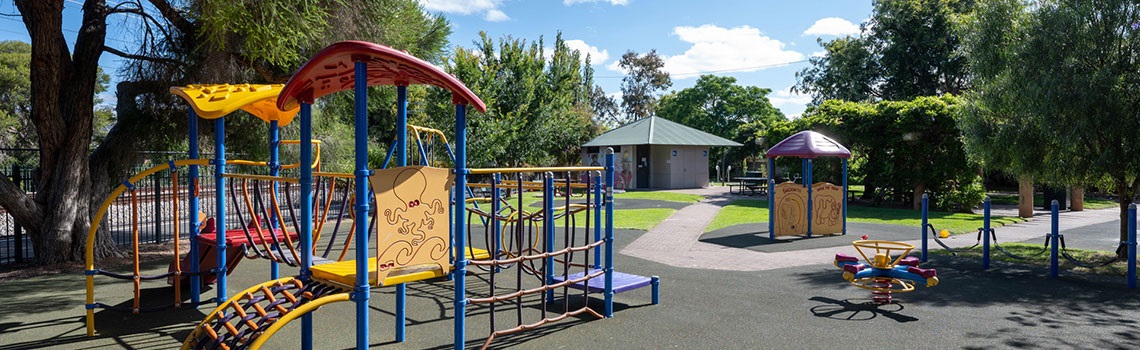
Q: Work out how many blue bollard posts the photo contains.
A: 4